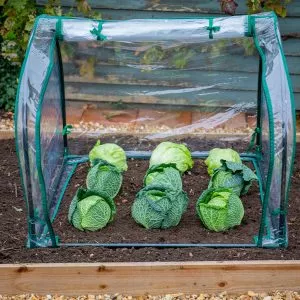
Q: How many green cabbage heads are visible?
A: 9